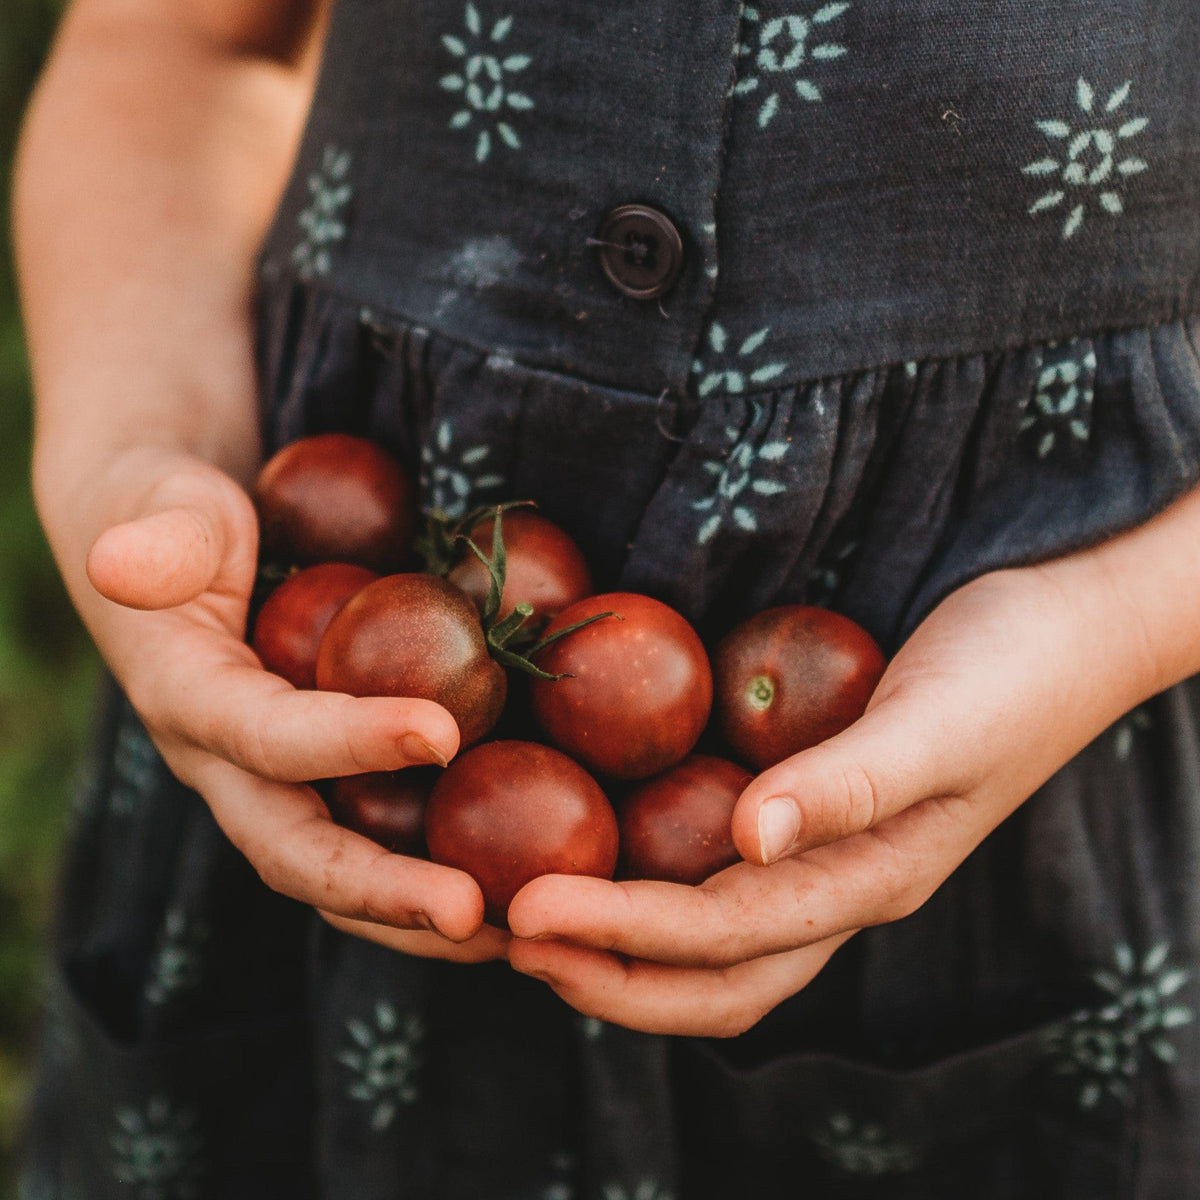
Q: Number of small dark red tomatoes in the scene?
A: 9